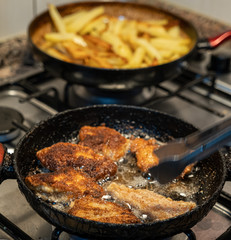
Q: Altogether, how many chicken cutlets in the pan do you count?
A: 6